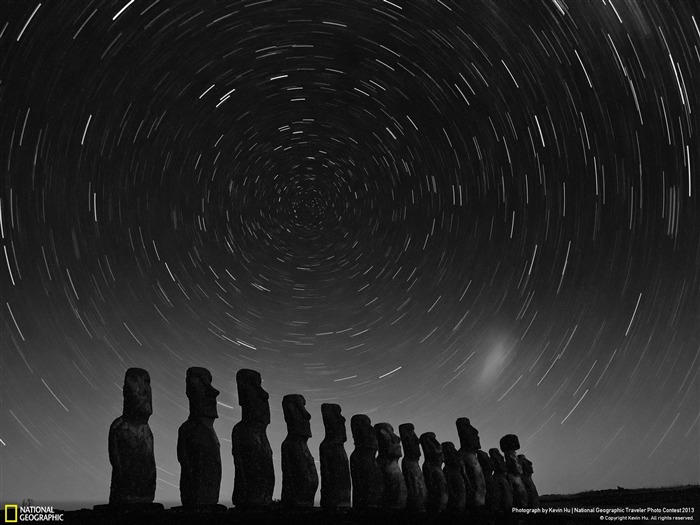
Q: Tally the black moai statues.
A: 15